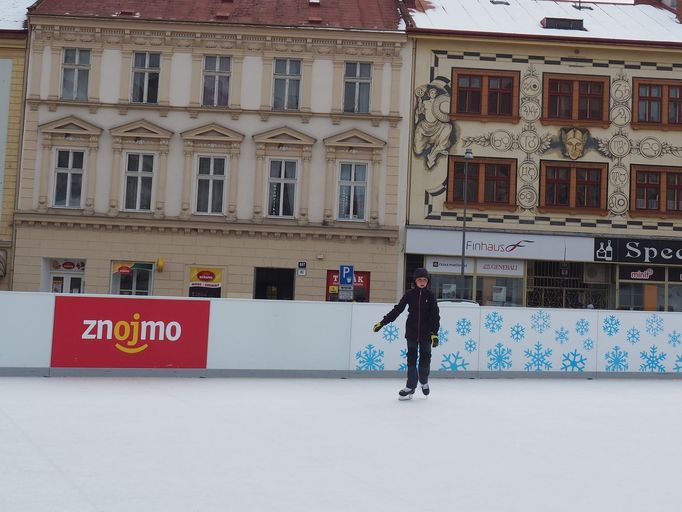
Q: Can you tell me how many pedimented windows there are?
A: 5